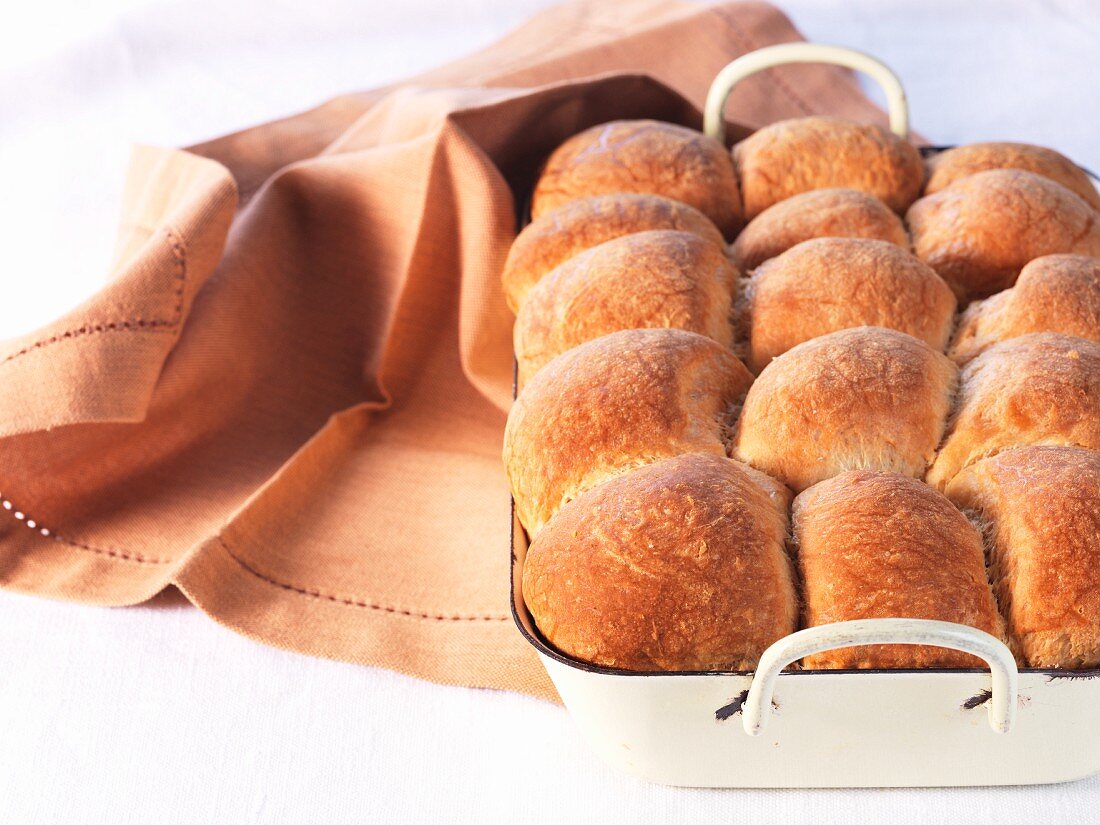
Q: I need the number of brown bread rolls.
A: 15